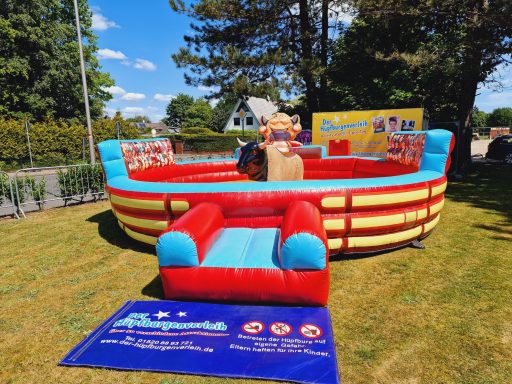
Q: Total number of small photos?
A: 3